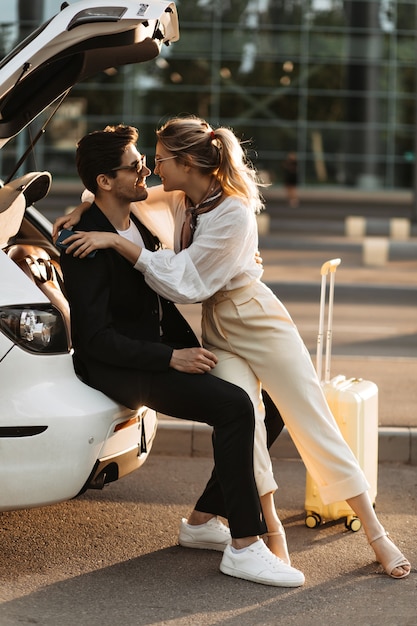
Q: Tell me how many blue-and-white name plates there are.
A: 0